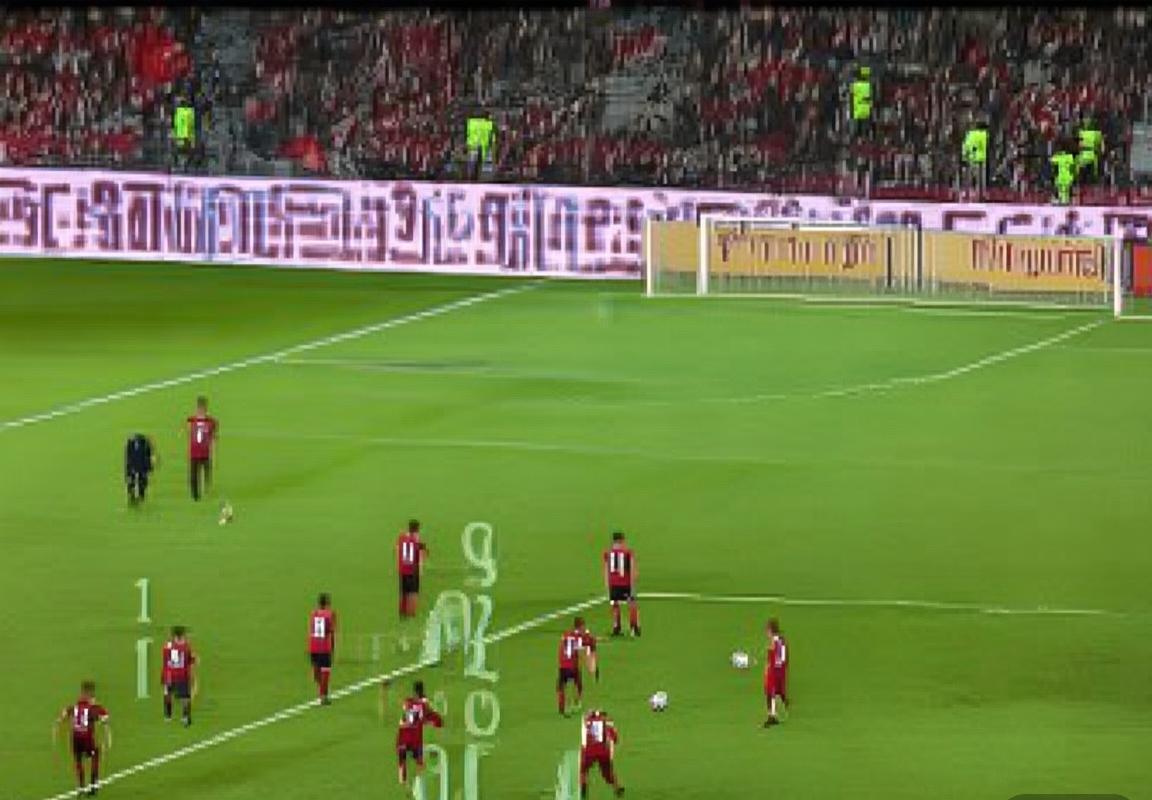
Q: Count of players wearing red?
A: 10